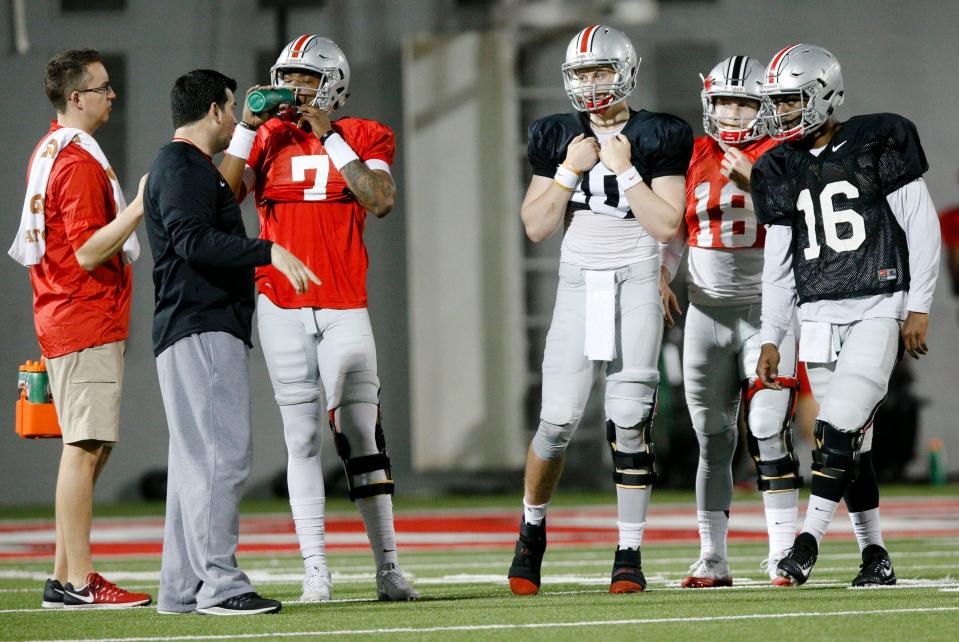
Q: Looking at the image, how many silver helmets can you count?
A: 4